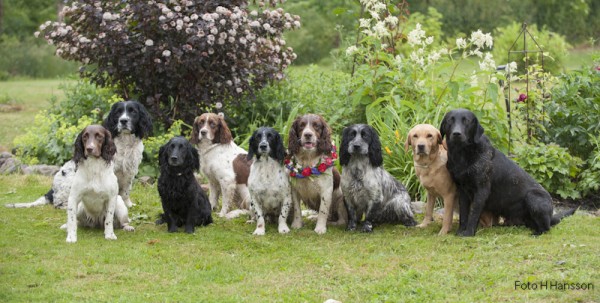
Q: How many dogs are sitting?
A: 9